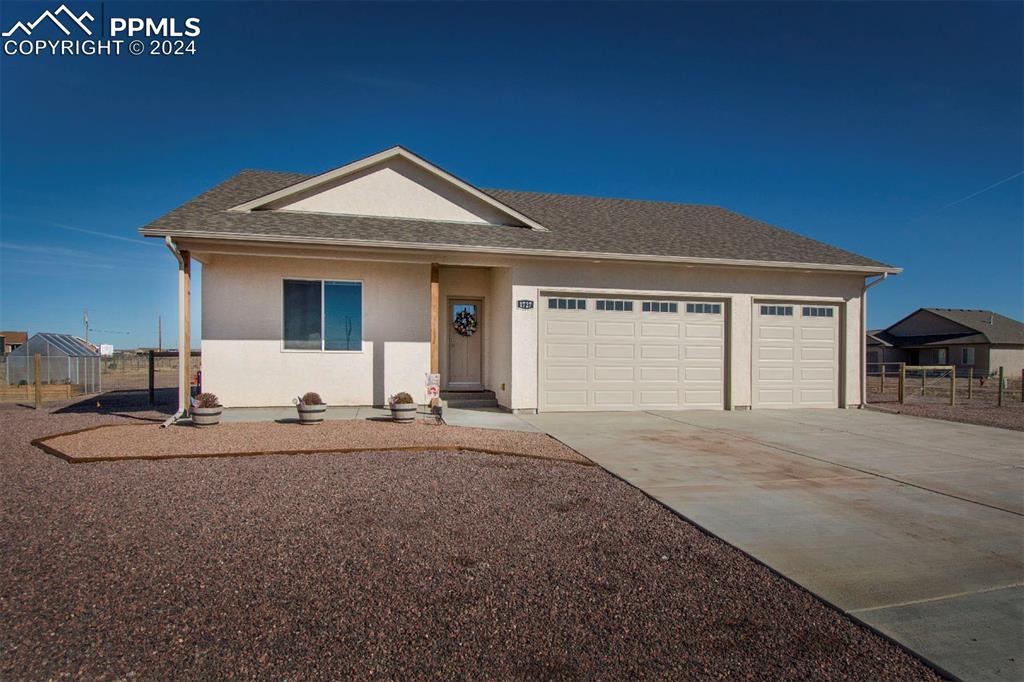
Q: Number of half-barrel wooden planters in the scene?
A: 3